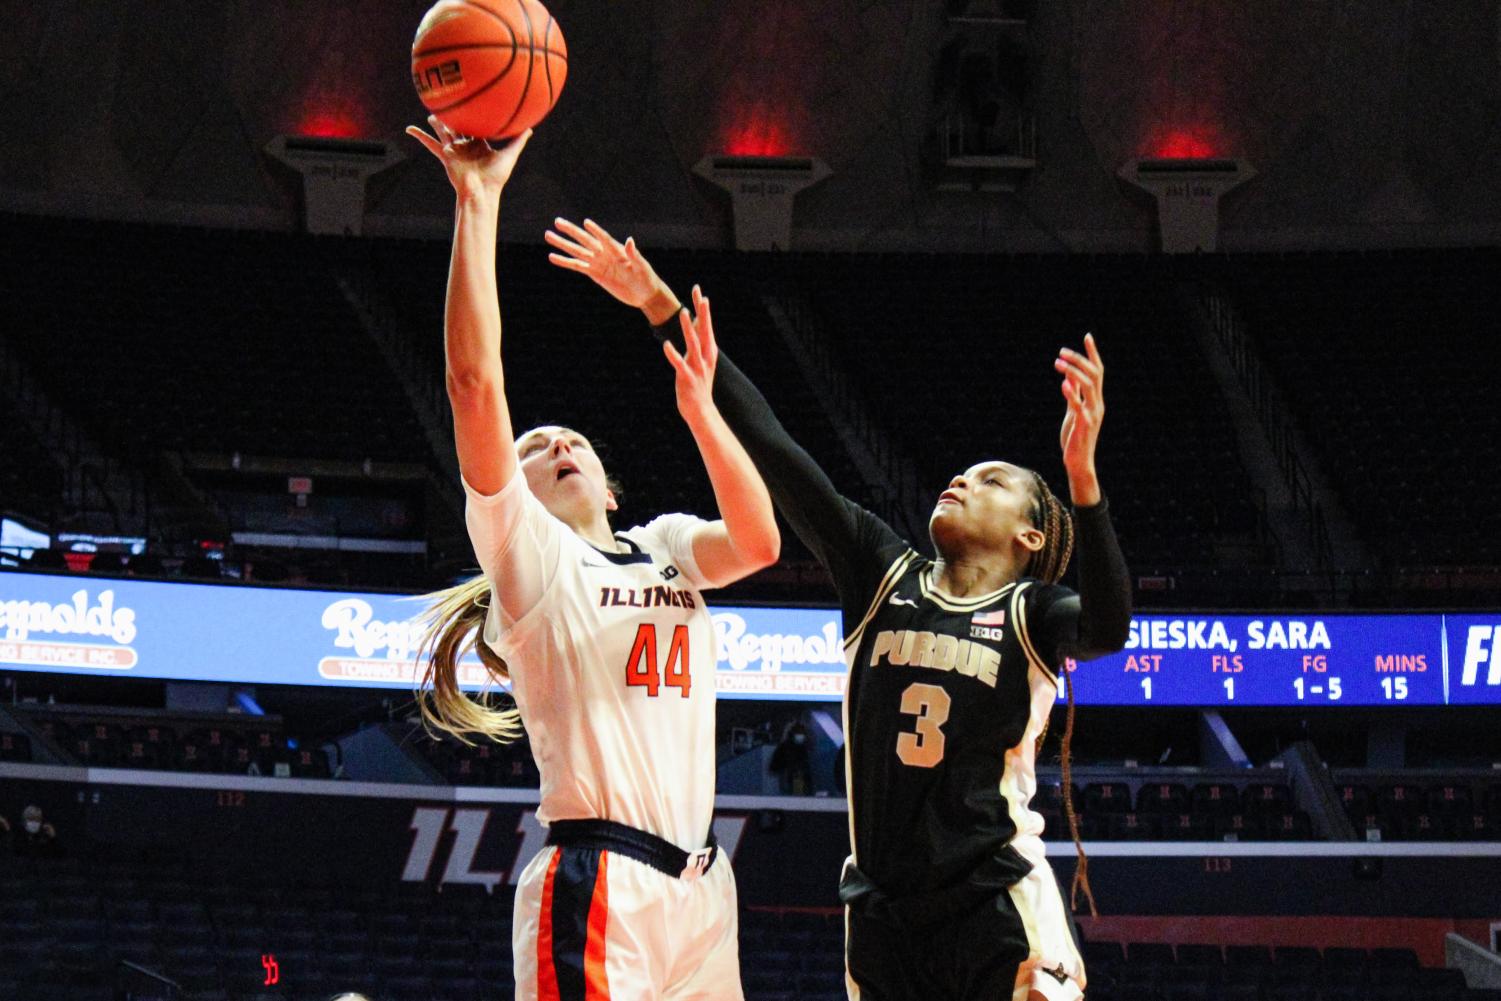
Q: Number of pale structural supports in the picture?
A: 3